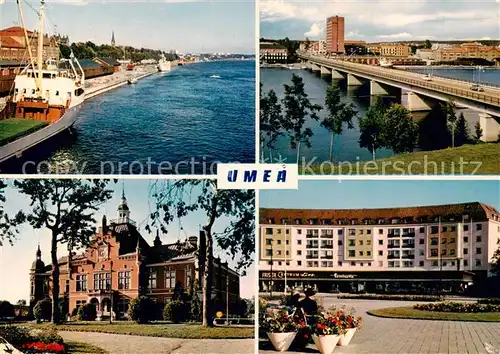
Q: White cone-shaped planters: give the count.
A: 3